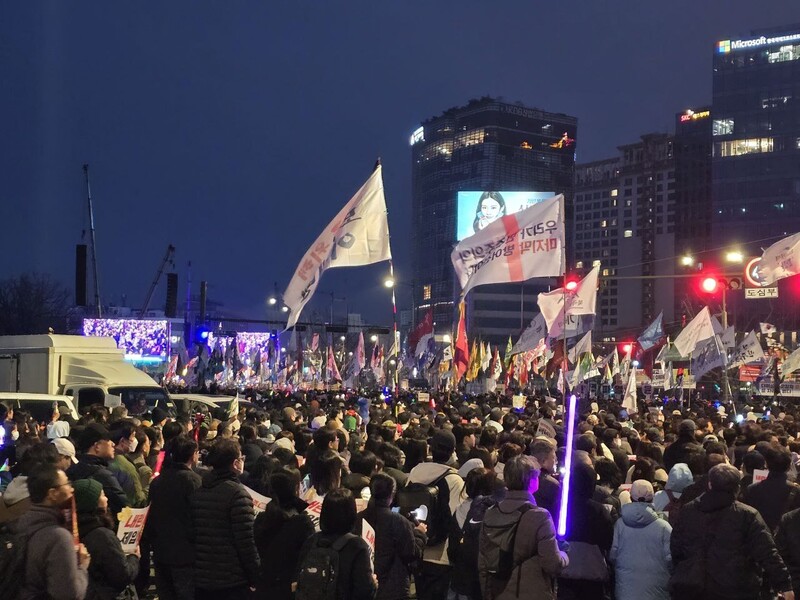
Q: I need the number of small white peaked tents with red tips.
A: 0